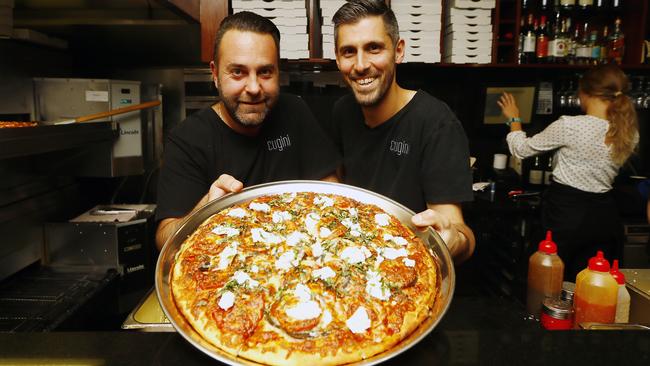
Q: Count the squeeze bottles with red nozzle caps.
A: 3